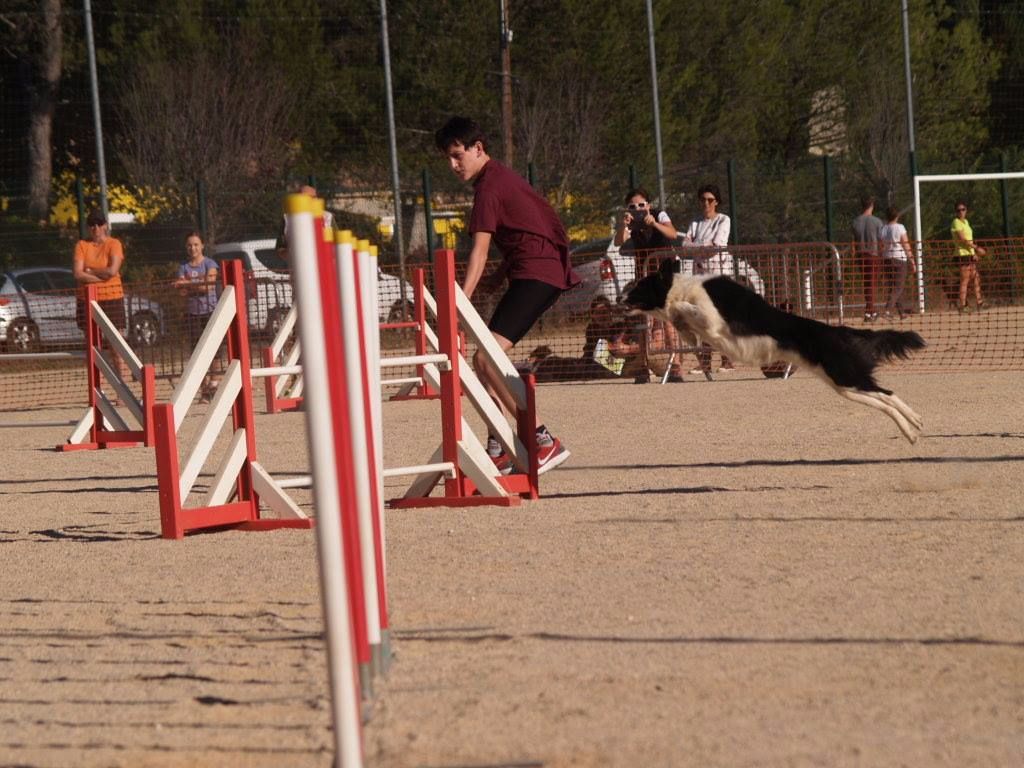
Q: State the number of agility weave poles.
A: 7